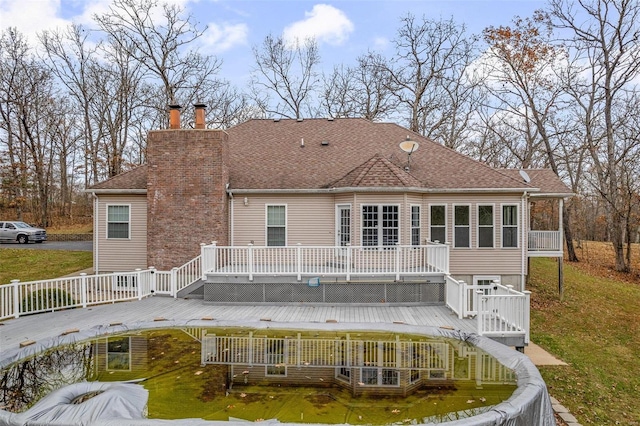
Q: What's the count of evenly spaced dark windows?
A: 4